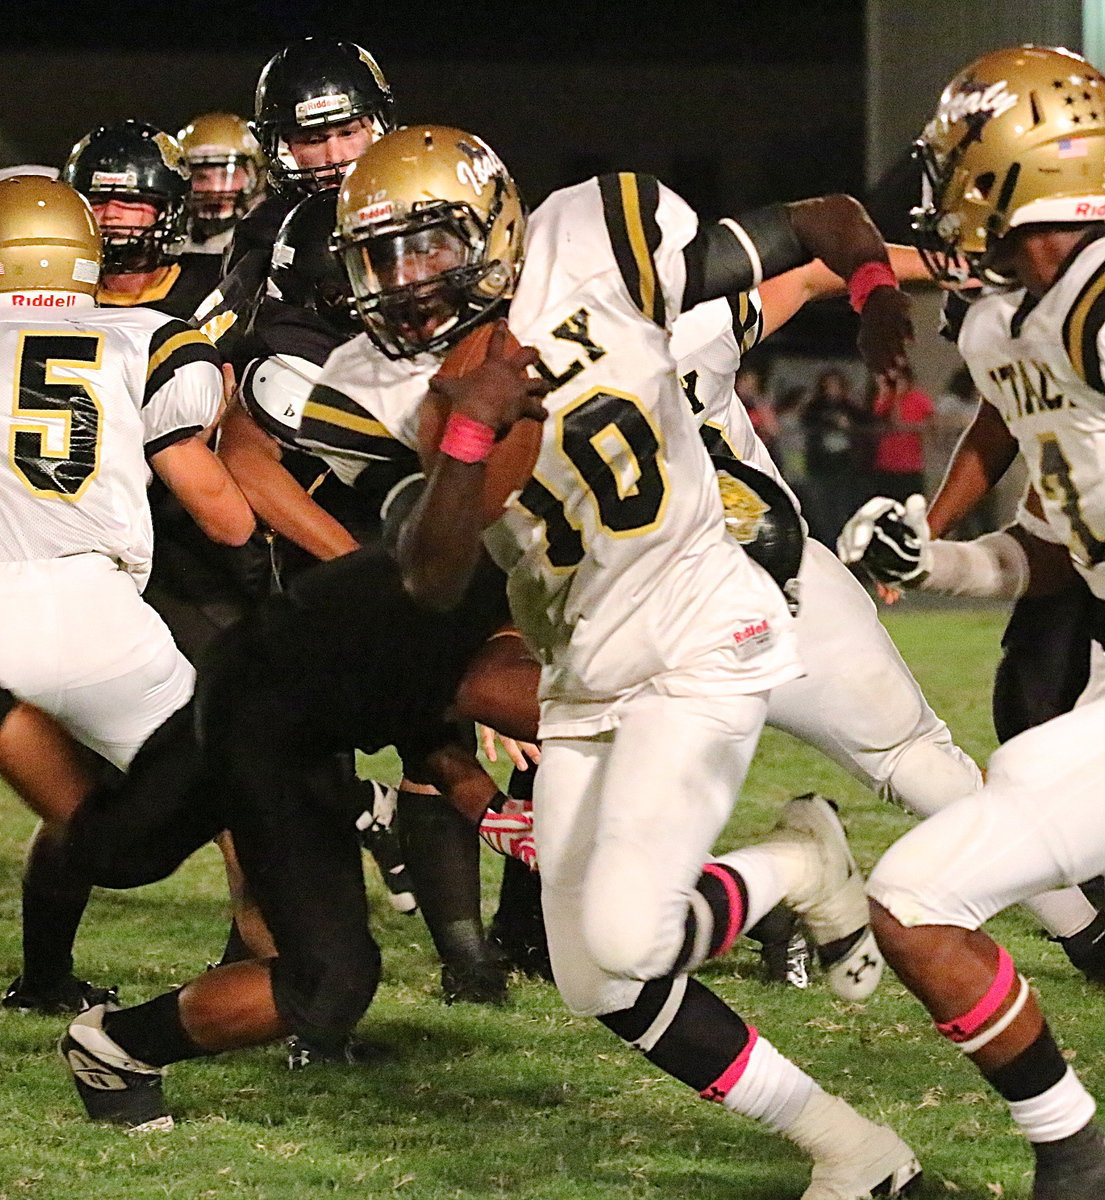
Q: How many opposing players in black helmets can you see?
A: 4